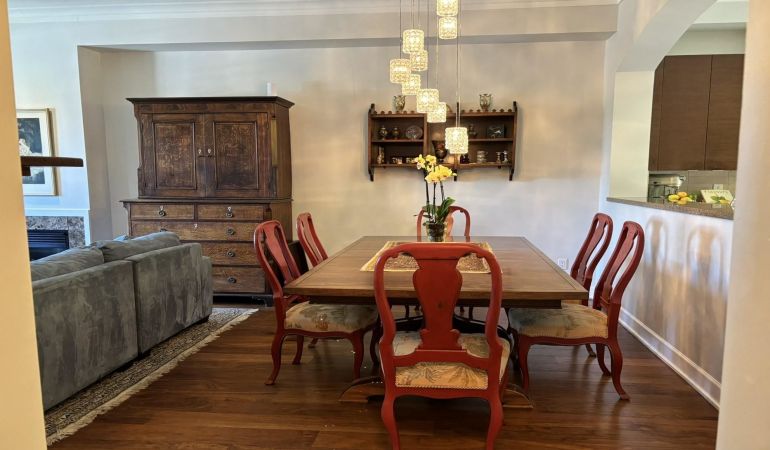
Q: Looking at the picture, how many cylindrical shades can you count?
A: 9